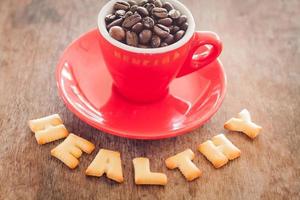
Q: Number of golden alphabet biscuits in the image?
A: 7